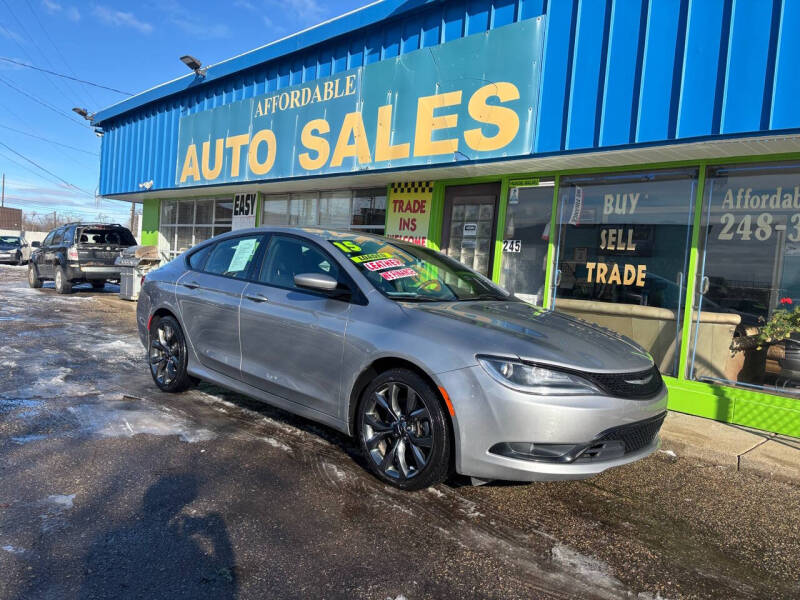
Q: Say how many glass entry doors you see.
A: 1